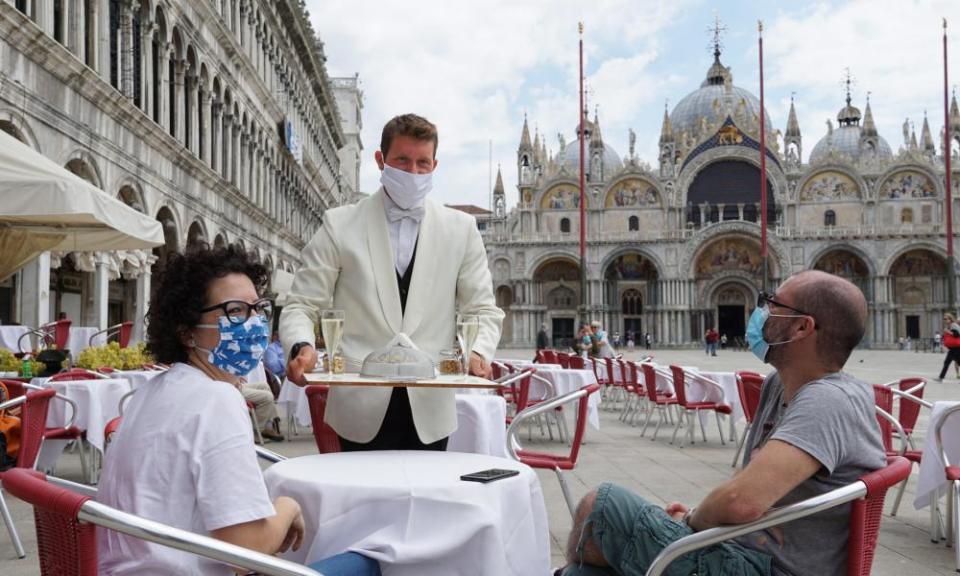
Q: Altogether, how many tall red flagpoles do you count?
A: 3